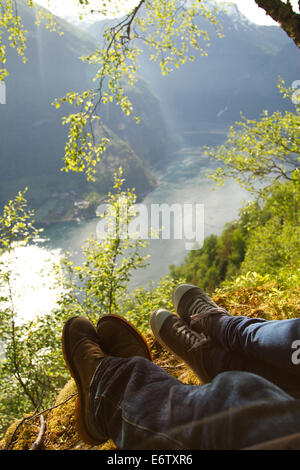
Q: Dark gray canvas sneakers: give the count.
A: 2